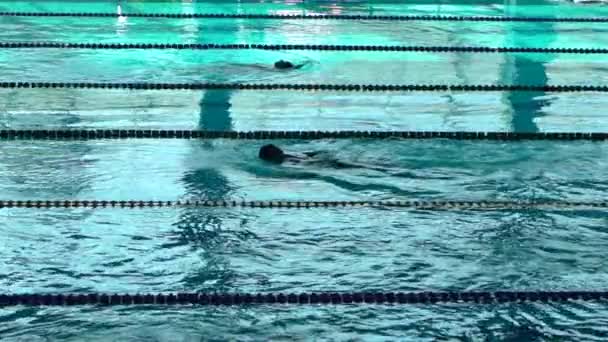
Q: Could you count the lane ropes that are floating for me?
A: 6